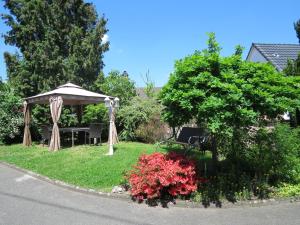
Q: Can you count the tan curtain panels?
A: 3